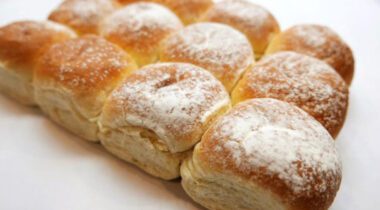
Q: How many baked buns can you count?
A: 12